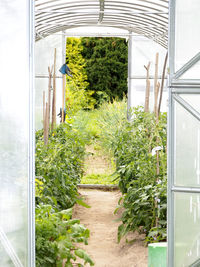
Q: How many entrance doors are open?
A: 2